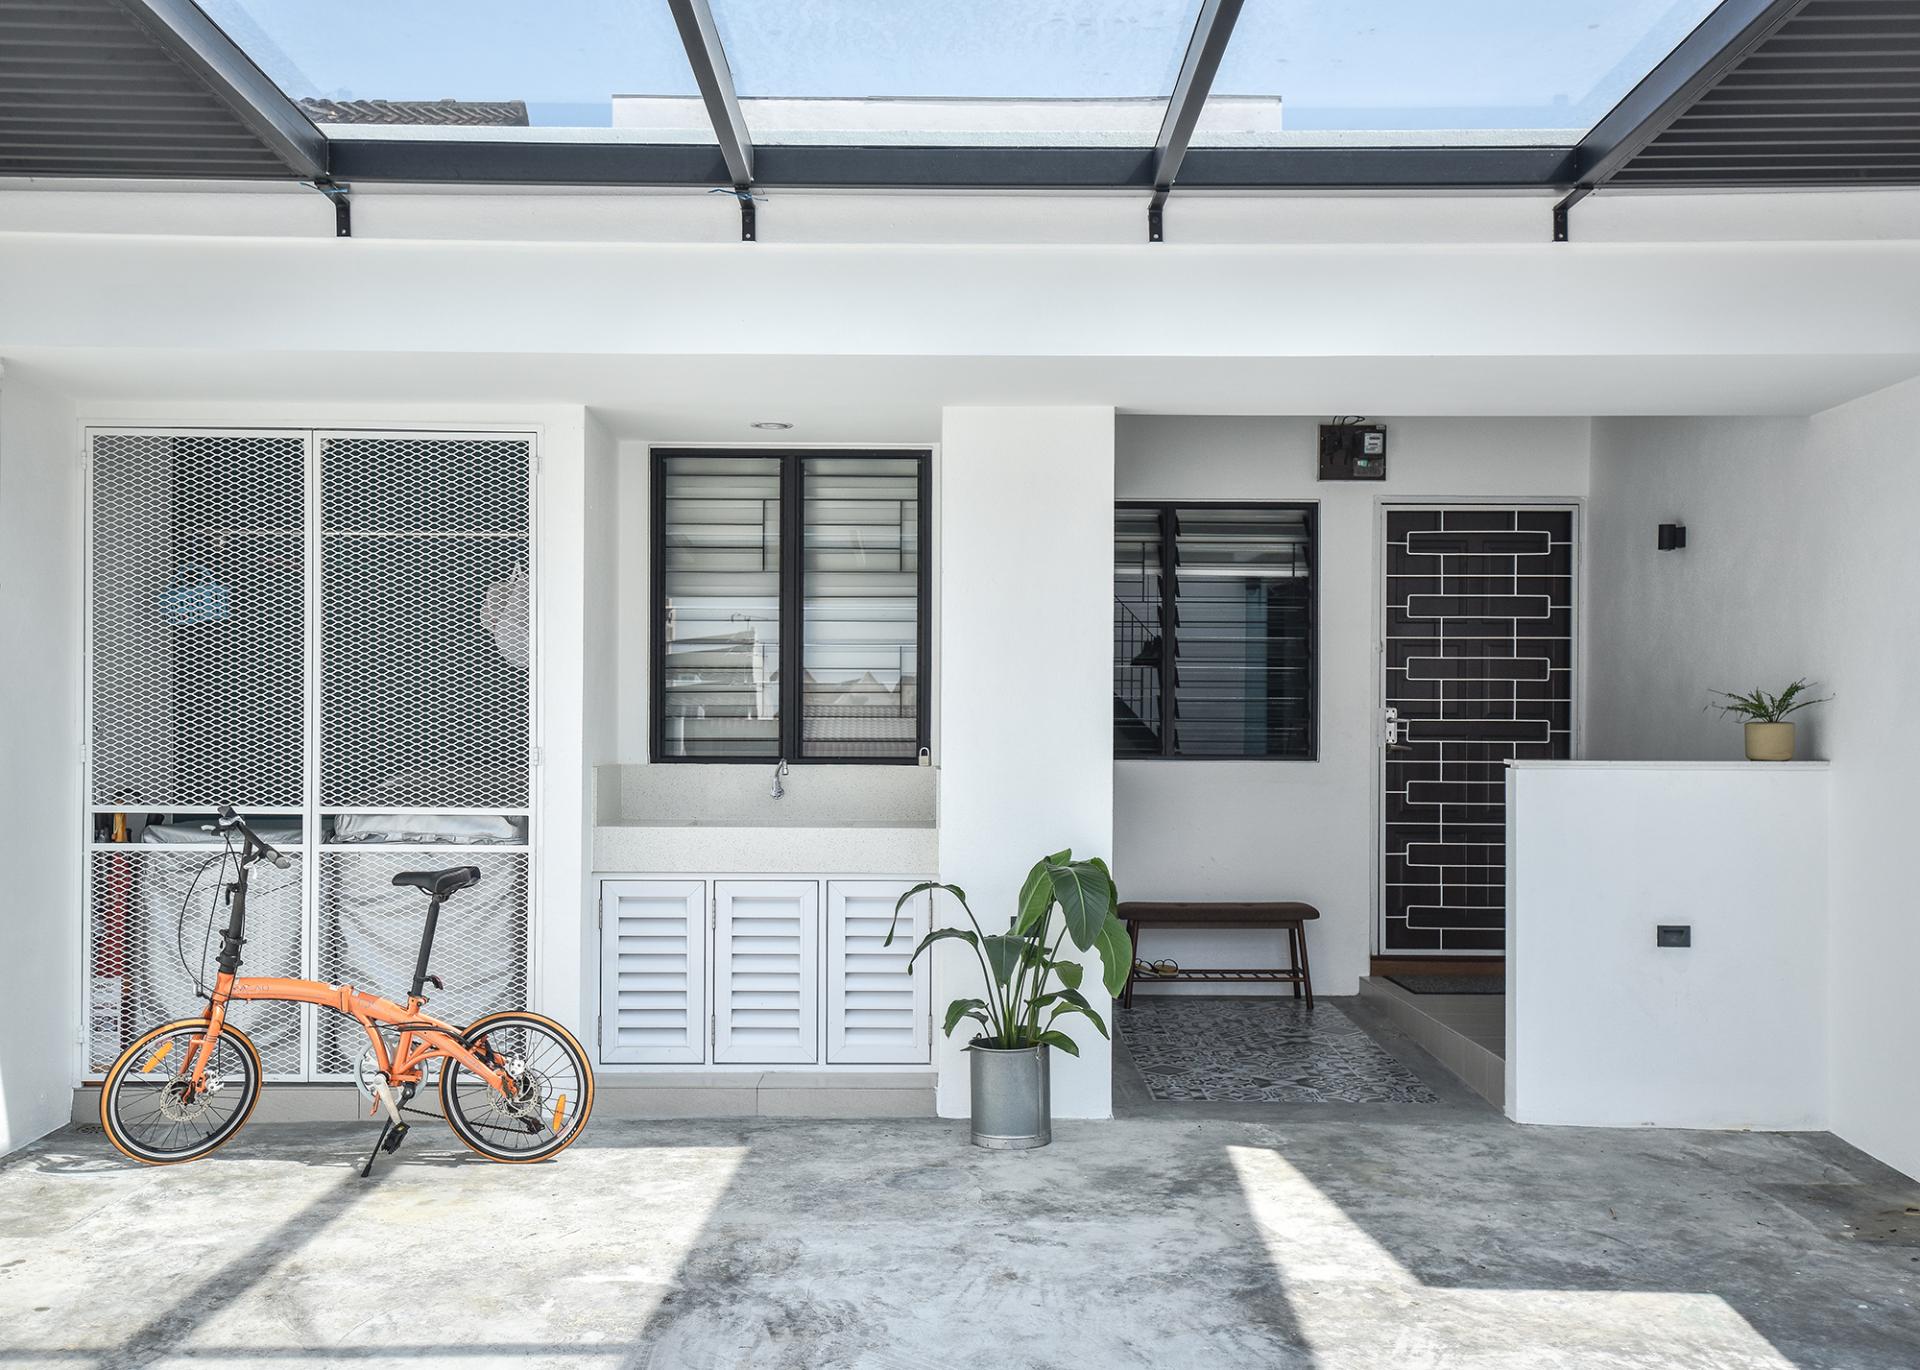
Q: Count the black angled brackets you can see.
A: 4